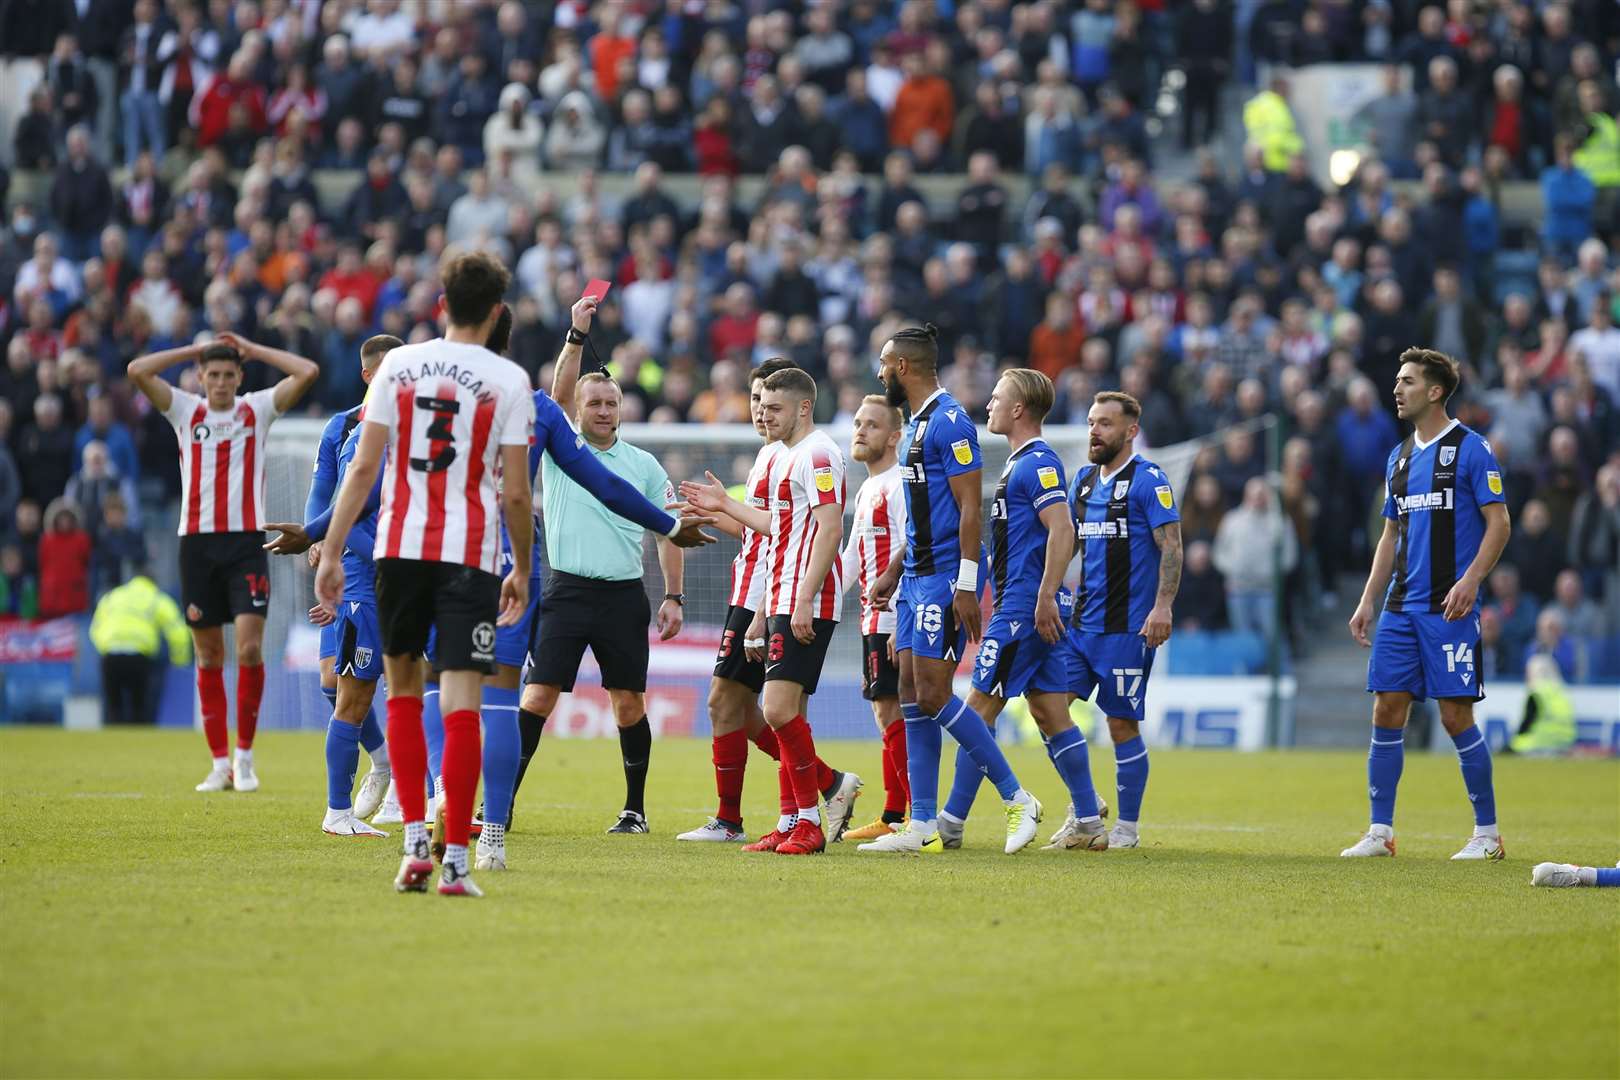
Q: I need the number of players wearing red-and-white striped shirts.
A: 5